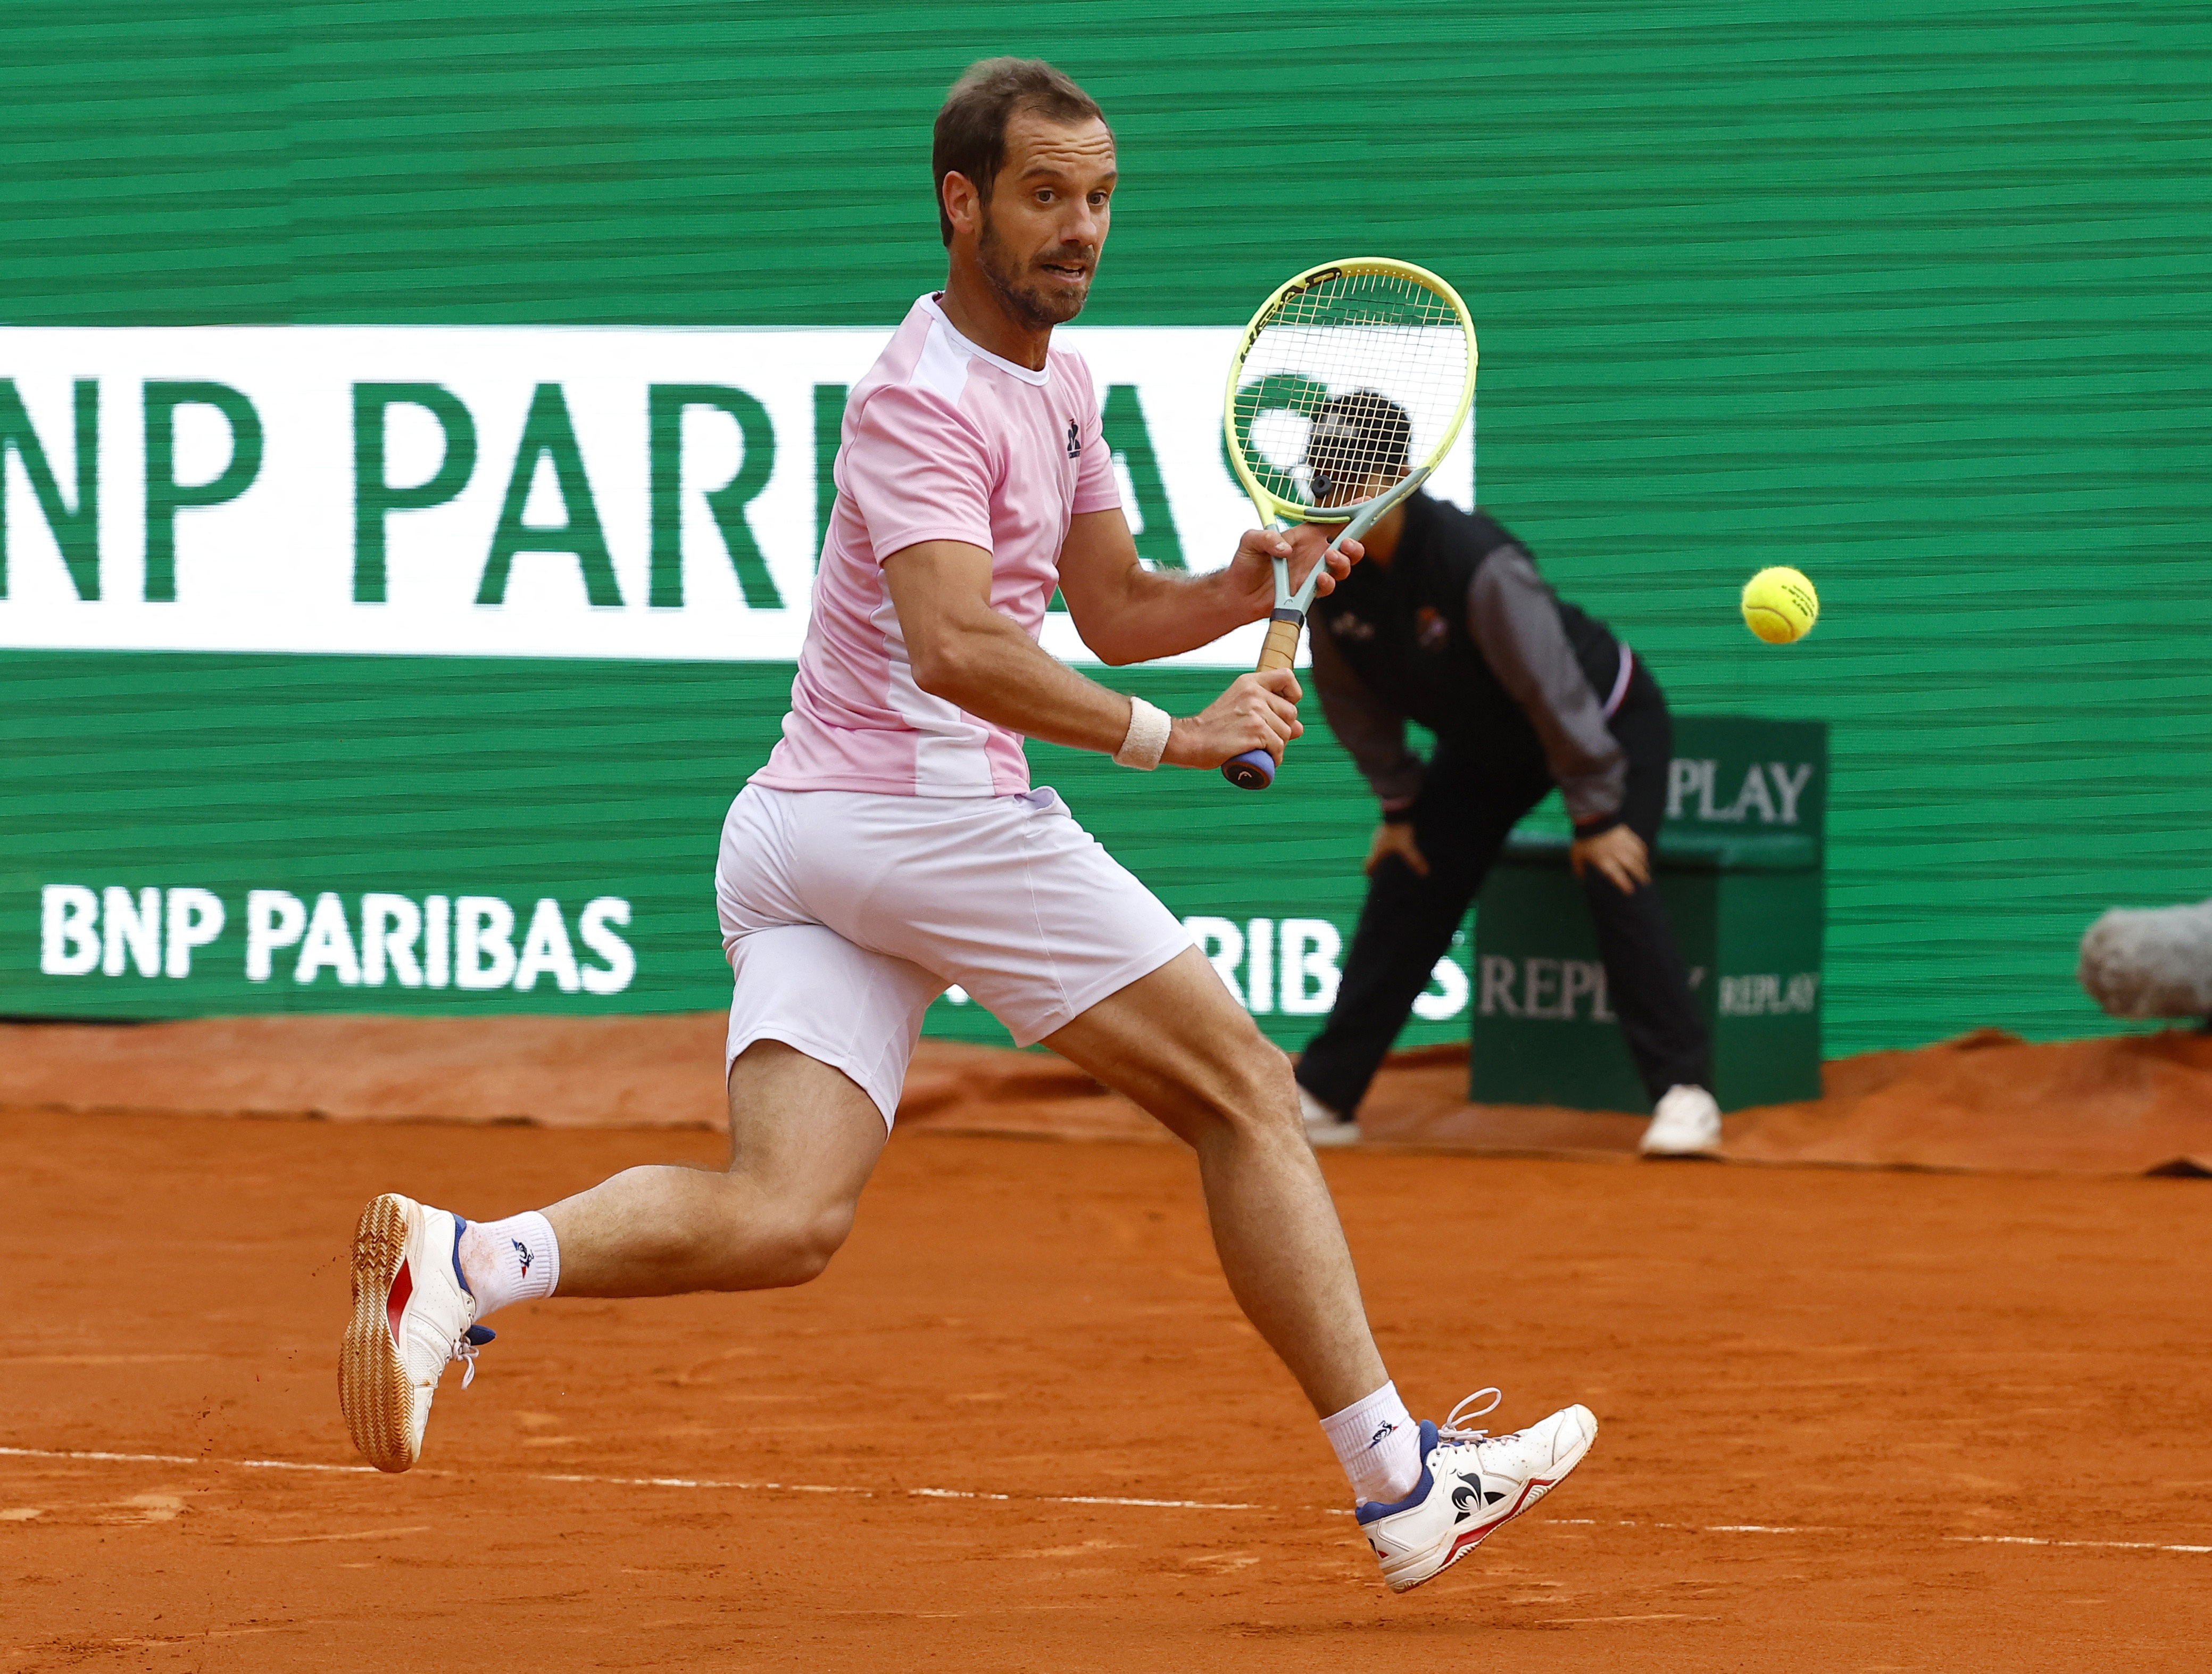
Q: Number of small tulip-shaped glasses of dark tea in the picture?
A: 0